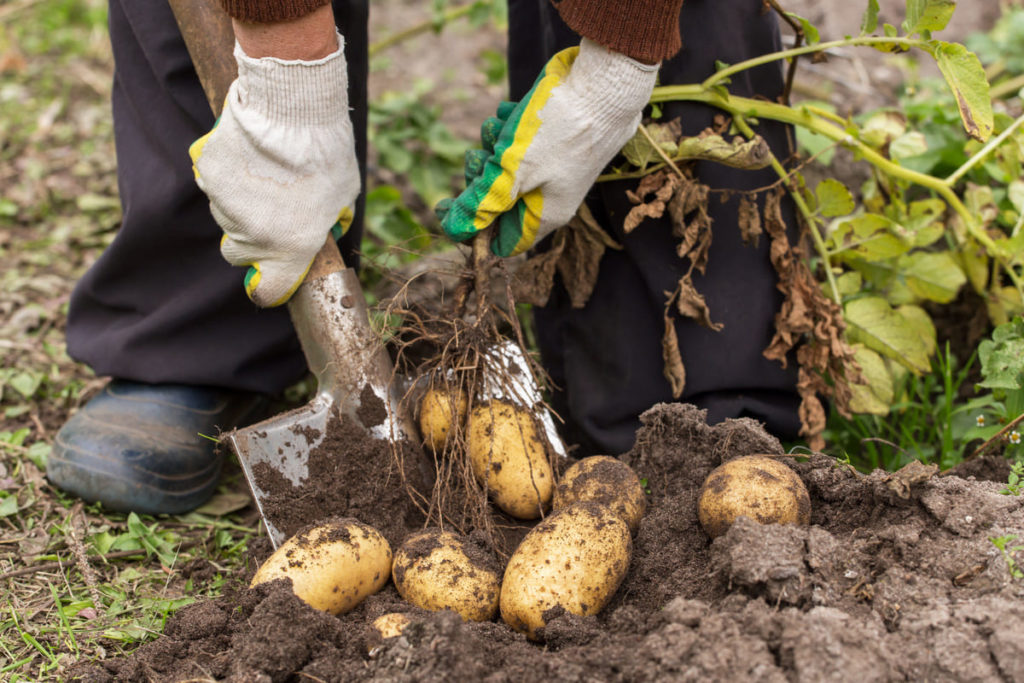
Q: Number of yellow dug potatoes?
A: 8